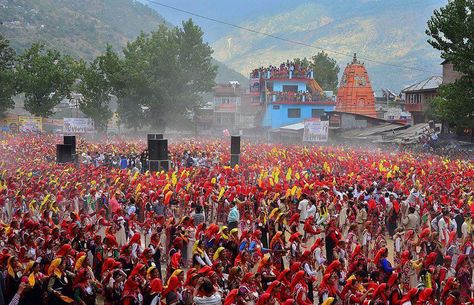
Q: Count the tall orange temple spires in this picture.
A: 1